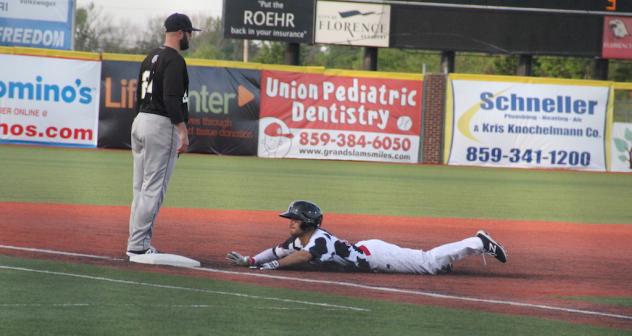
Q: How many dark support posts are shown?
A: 5